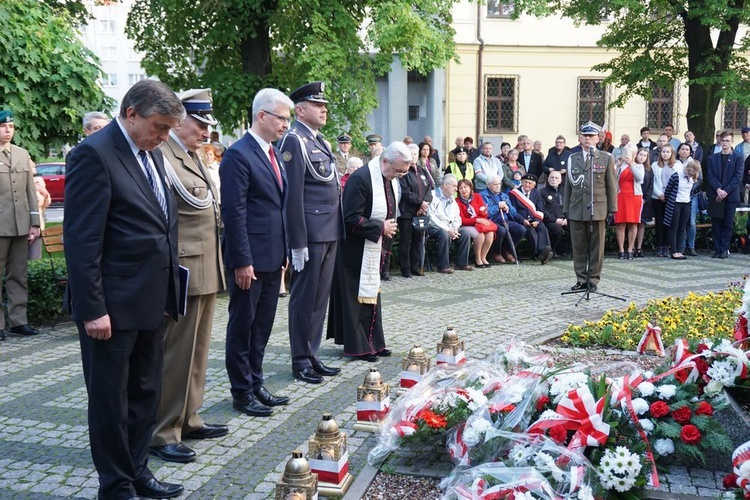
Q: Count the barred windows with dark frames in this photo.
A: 4